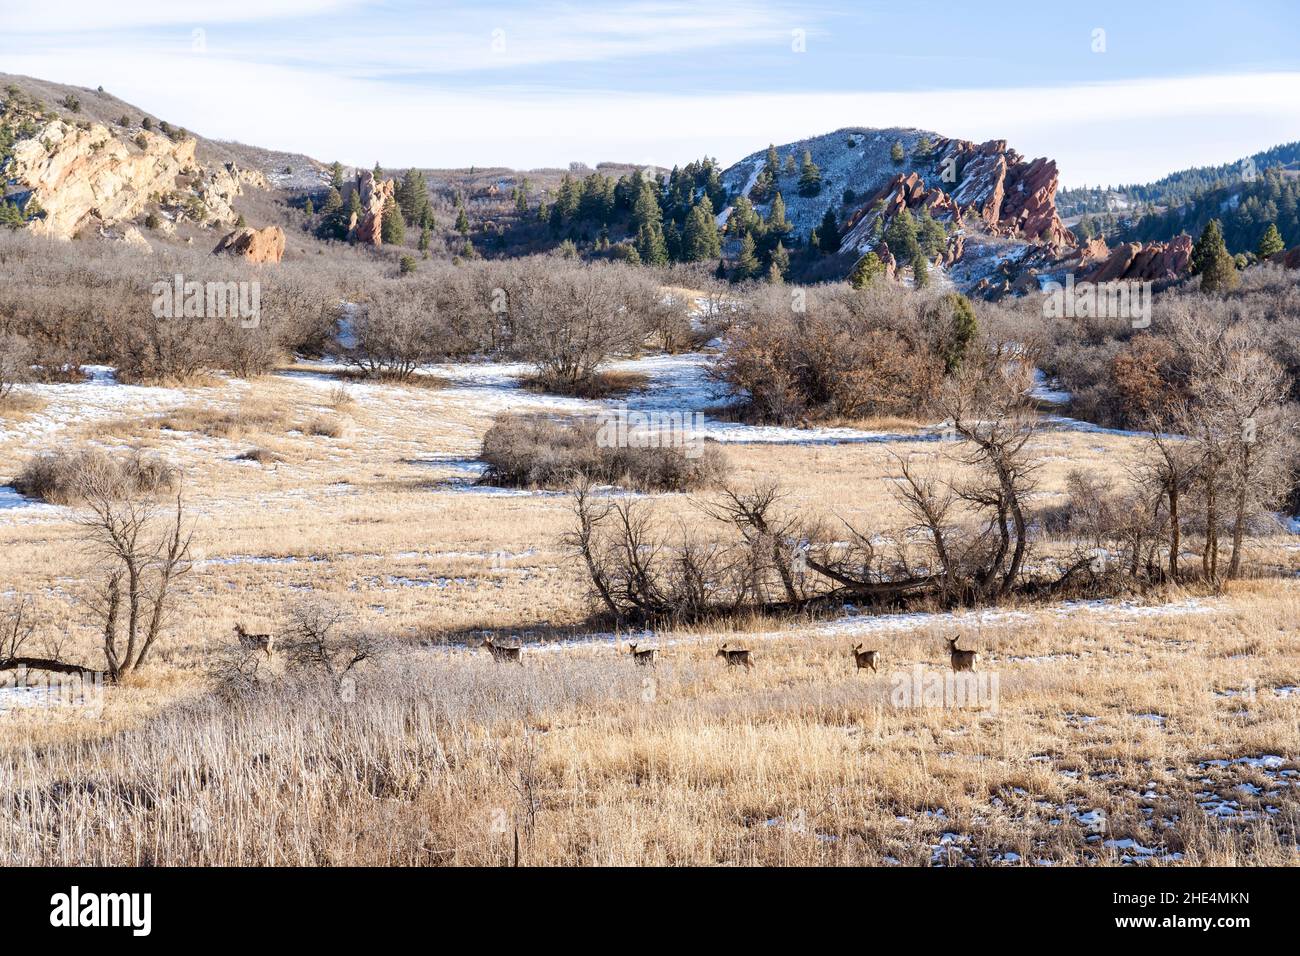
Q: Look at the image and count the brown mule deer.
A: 6